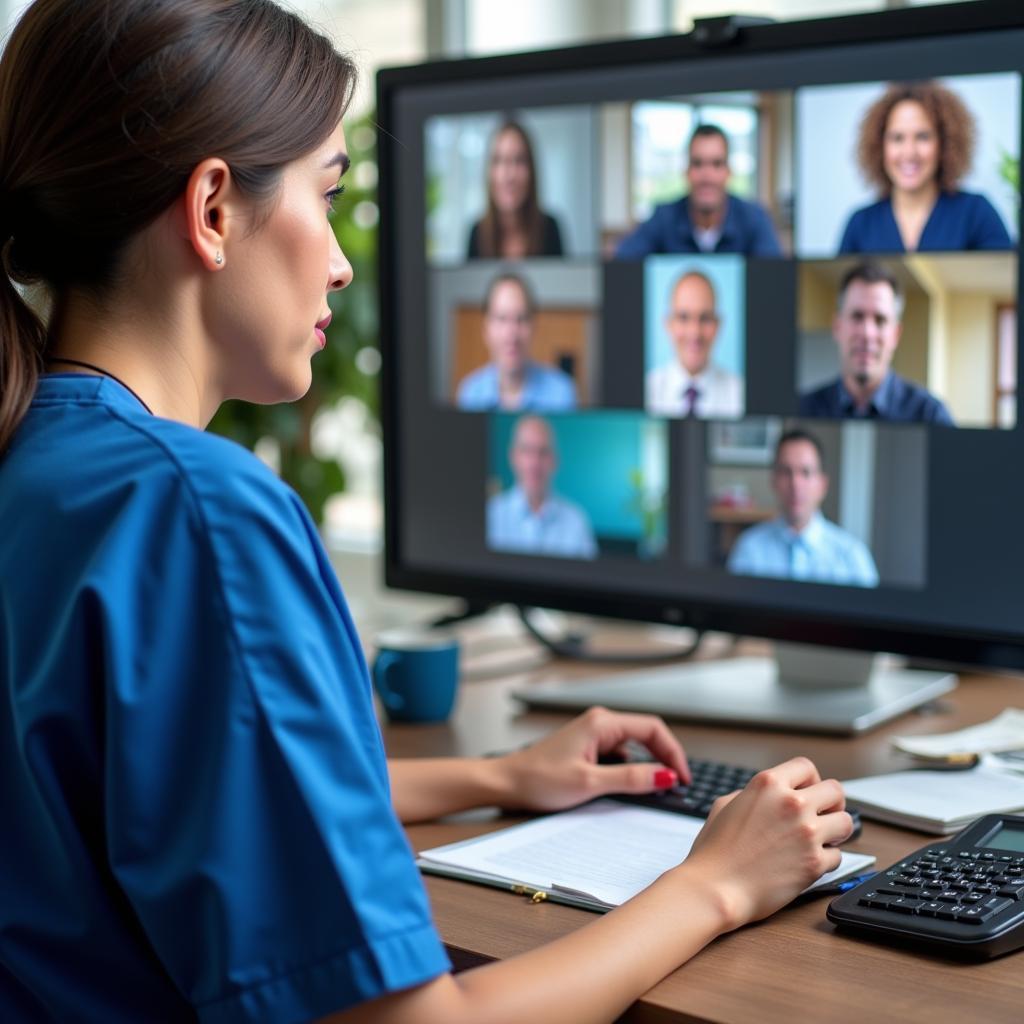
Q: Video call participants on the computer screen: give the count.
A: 8